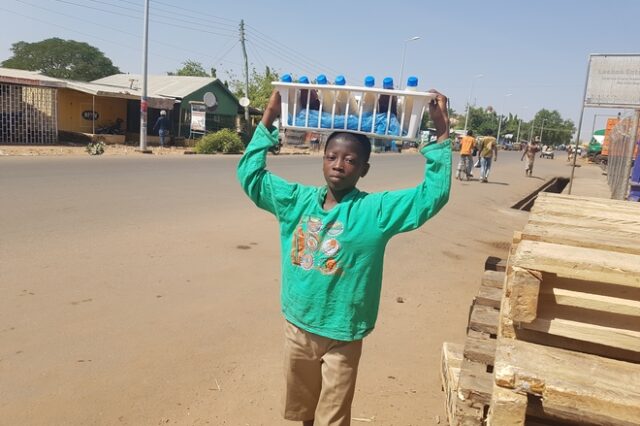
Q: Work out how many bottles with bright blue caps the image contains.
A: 7